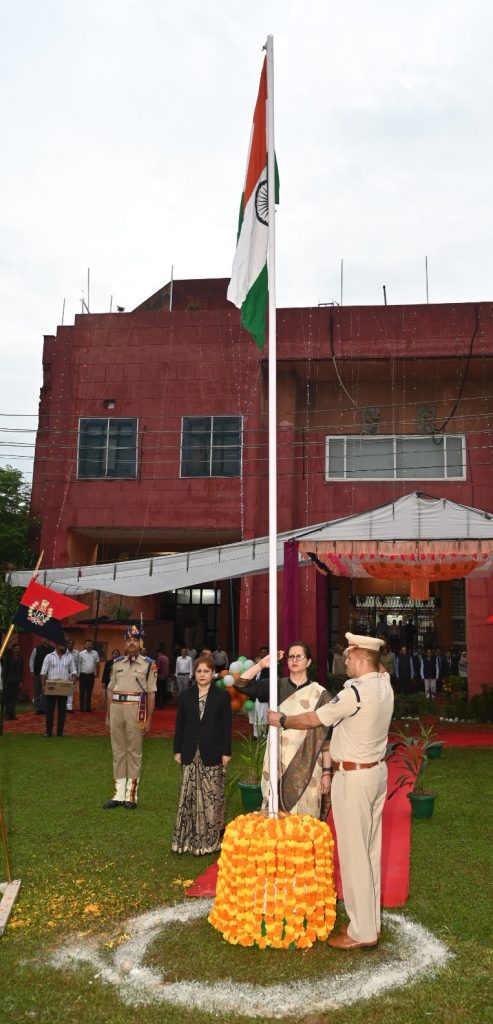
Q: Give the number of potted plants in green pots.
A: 3